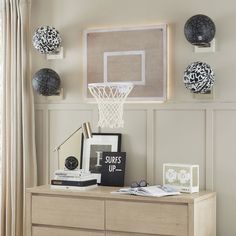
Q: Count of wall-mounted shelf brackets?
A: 4